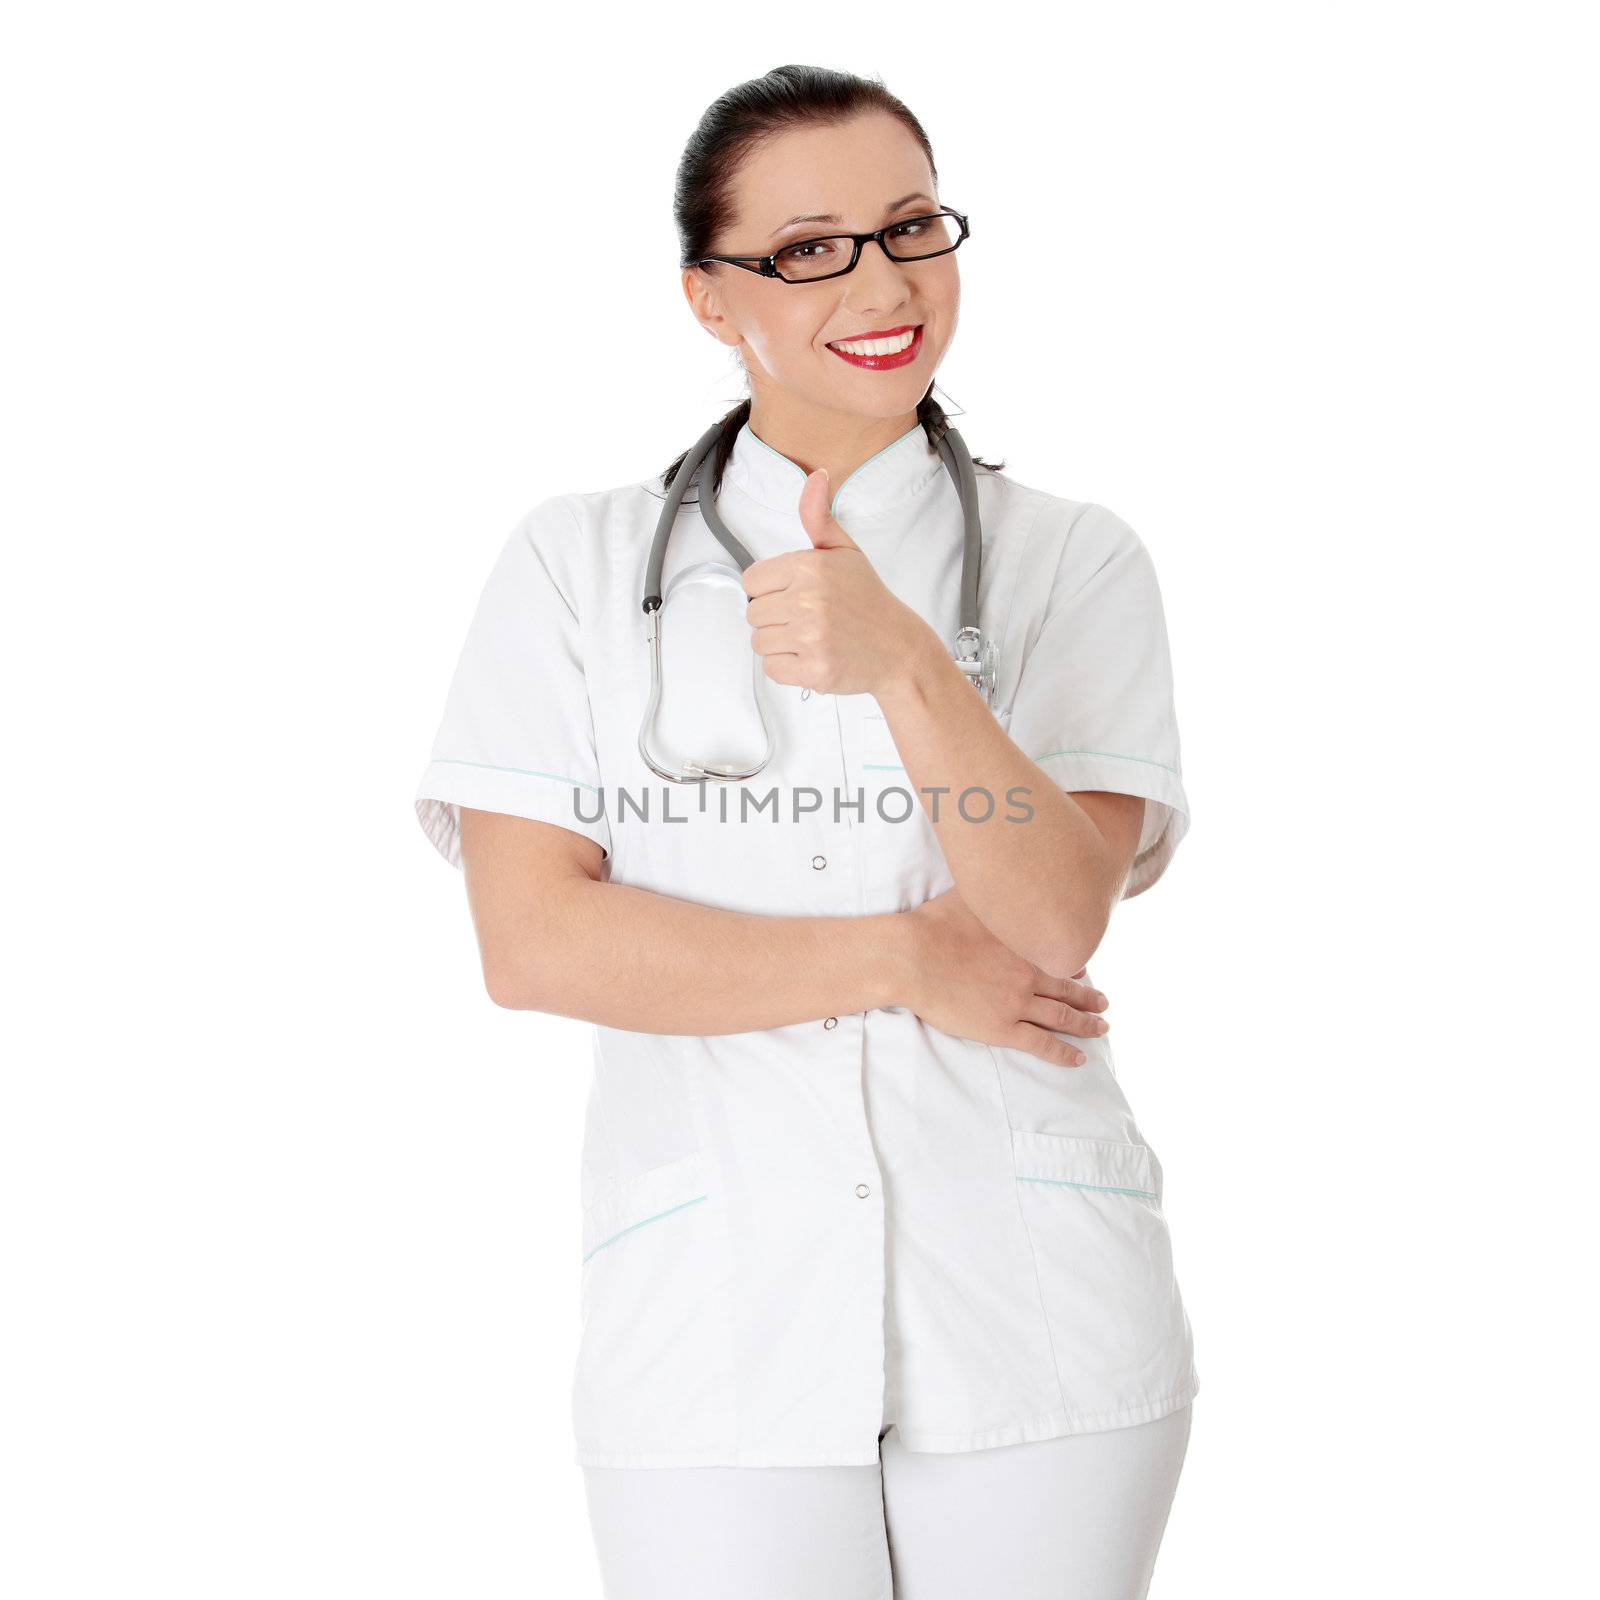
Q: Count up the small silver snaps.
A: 4